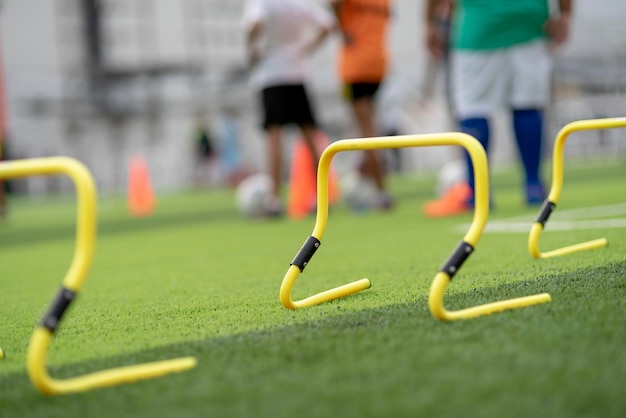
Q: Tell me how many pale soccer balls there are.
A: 3